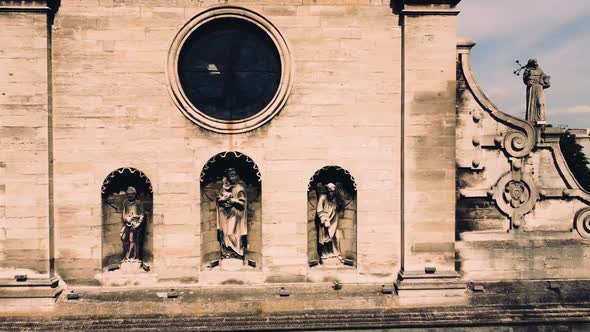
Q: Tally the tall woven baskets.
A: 0